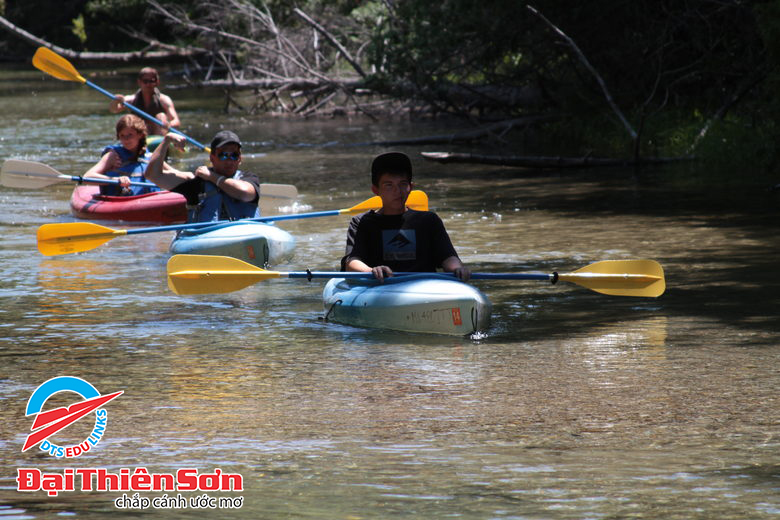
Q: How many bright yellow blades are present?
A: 5